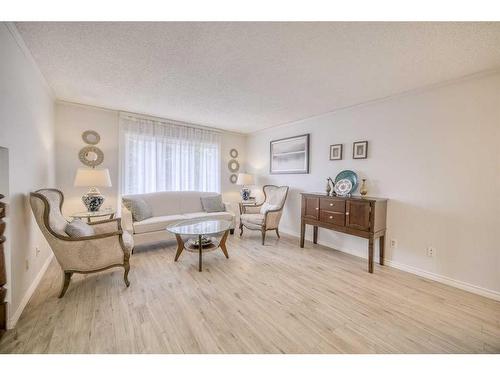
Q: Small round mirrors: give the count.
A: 5